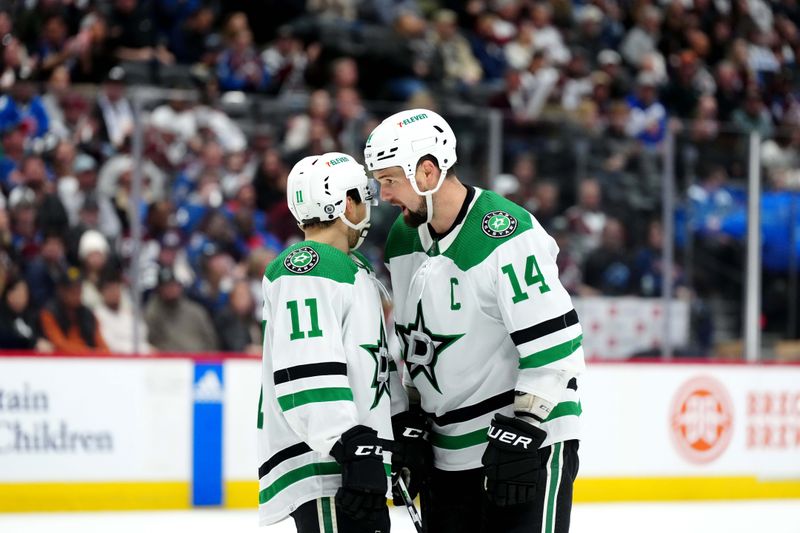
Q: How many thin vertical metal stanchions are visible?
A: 4